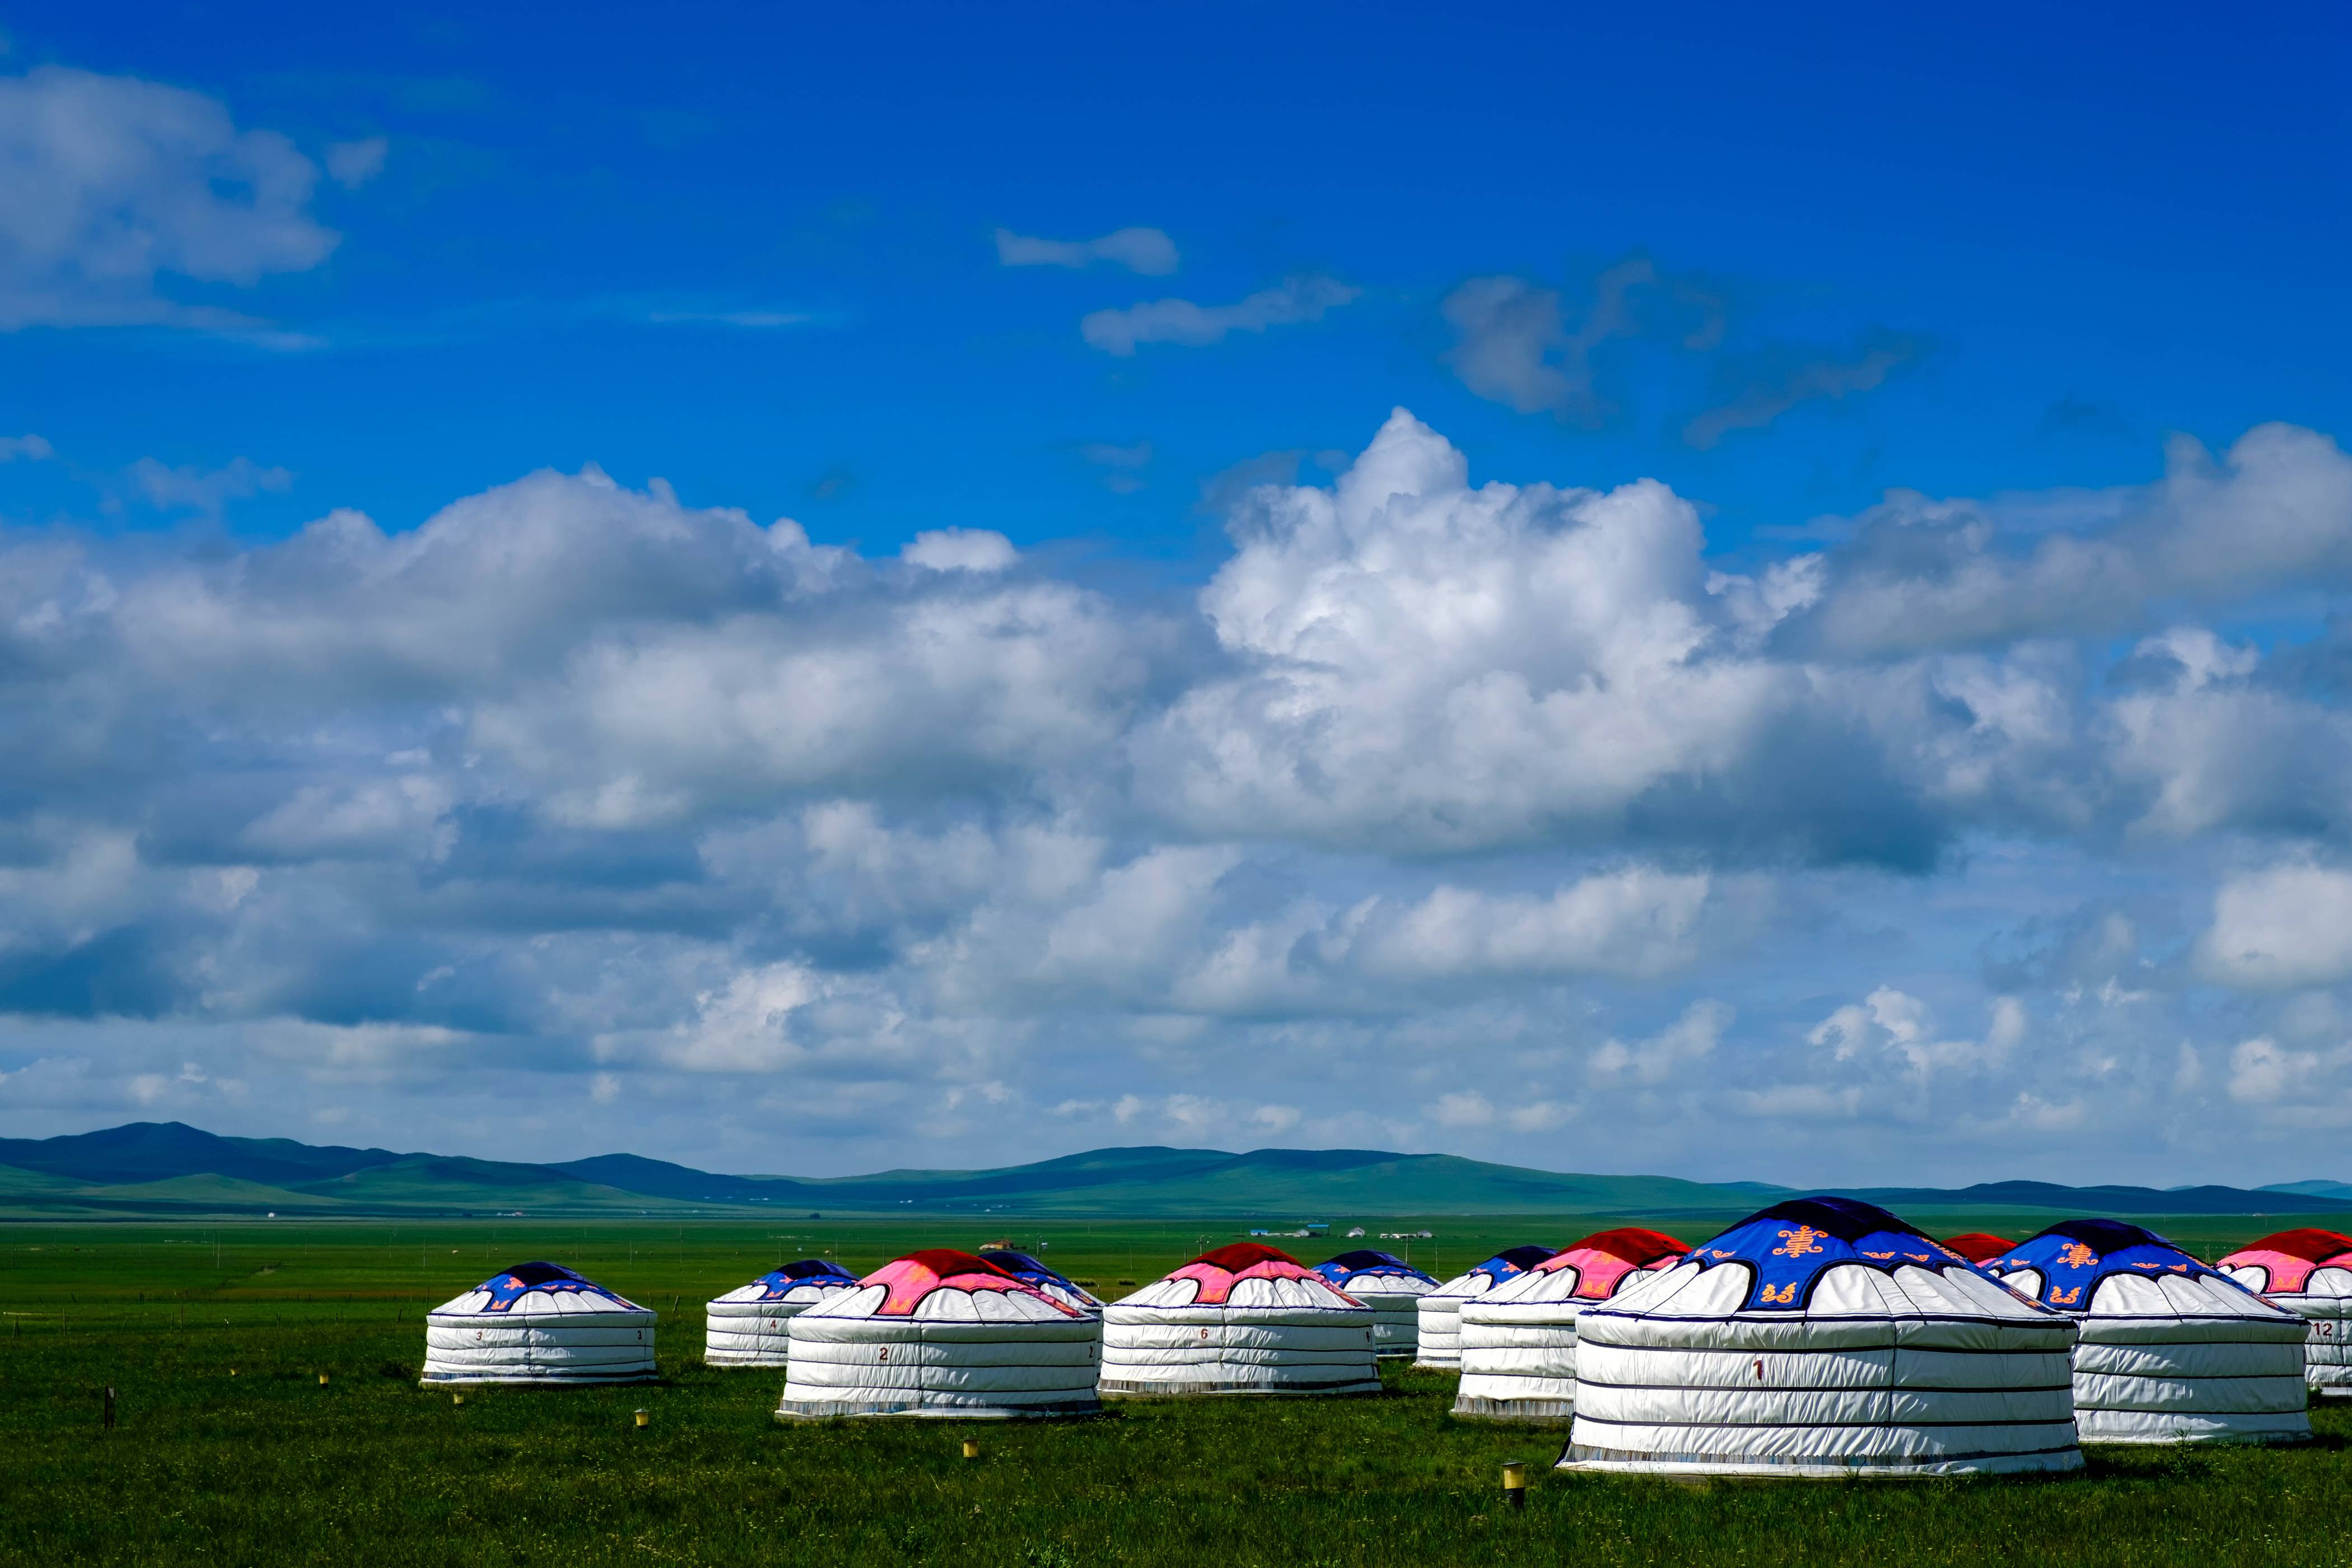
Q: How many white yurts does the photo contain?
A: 12